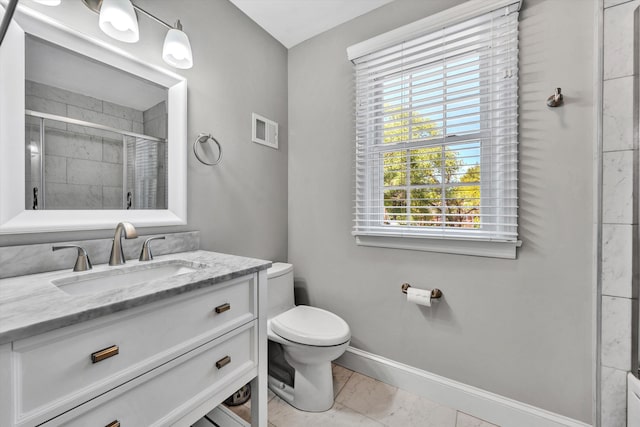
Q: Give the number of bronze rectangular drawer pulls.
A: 4